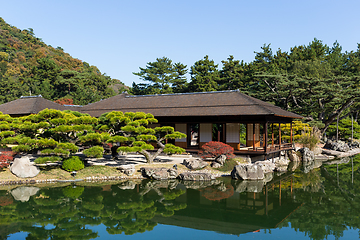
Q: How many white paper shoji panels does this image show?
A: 4